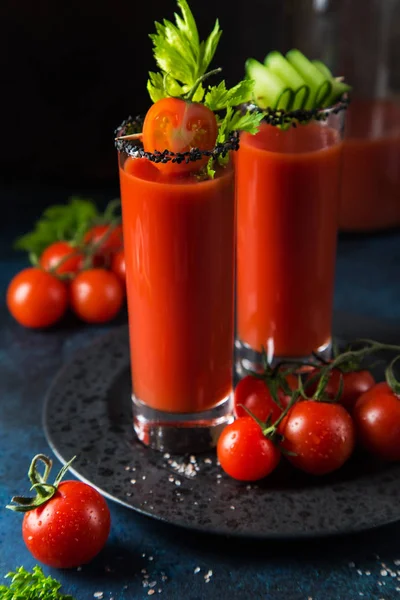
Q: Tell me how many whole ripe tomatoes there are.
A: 11